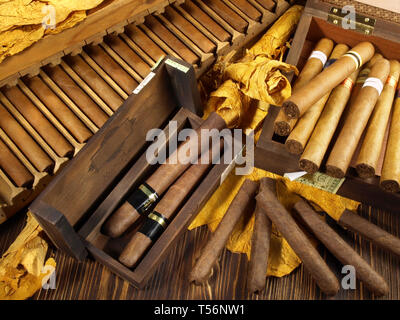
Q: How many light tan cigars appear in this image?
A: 8